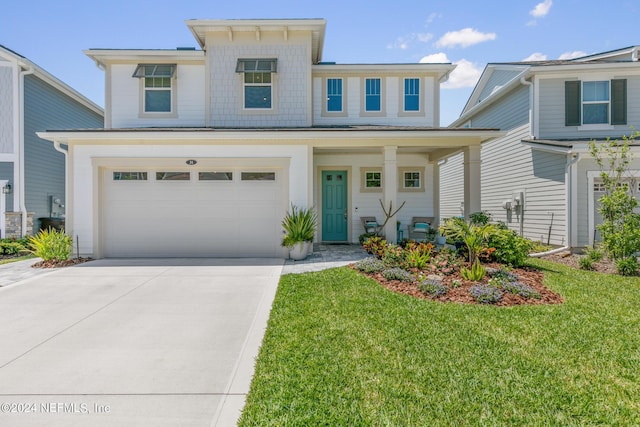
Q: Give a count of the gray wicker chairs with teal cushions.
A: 2